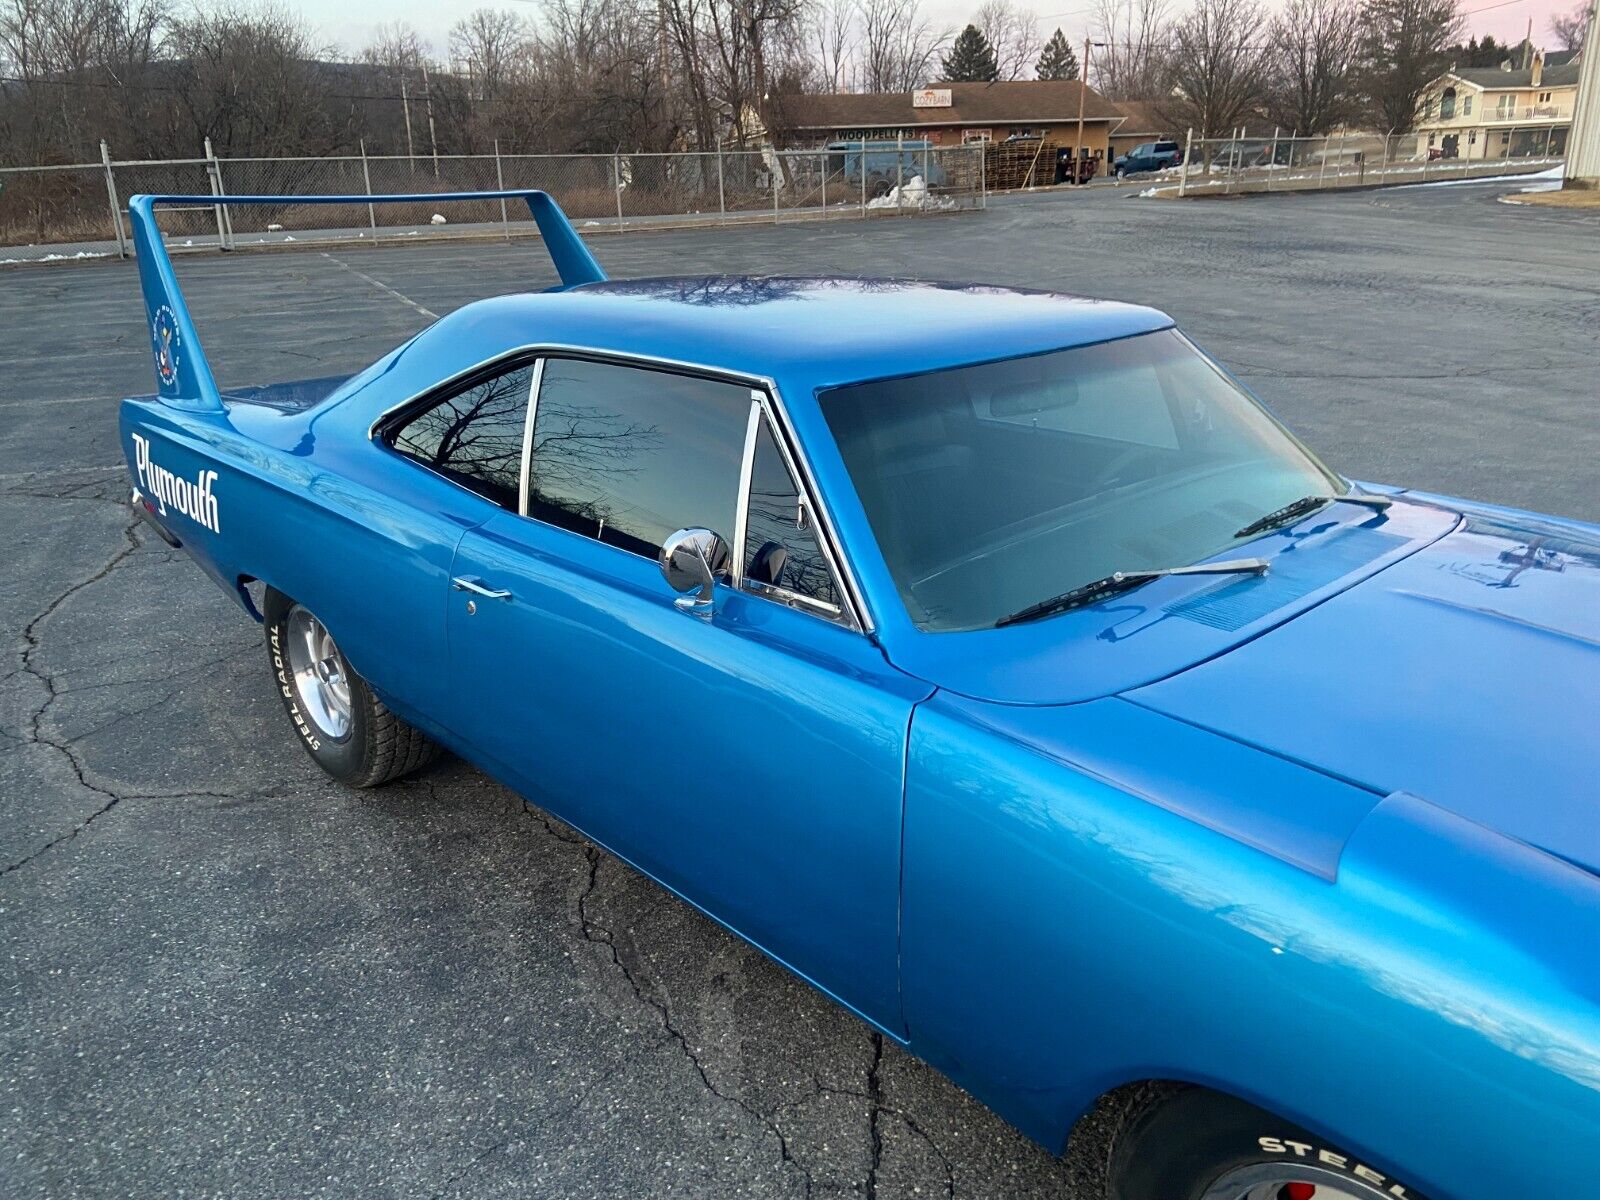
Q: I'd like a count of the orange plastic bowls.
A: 0